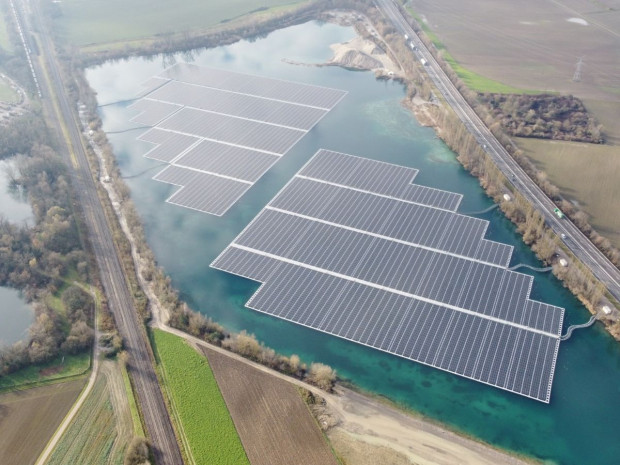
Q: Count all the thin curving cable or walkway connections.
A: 6